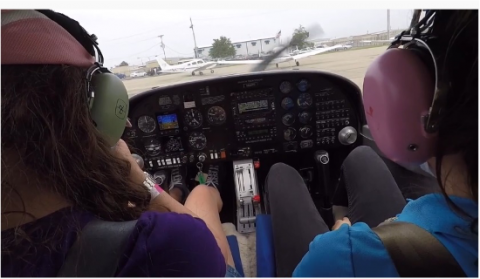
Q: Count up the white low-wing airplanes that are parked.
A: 2